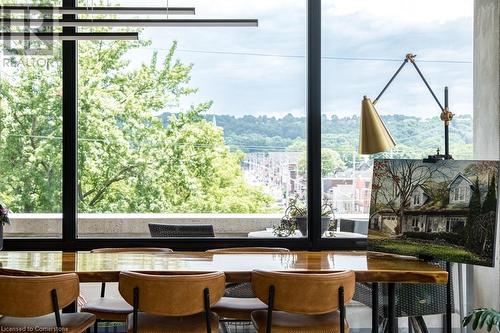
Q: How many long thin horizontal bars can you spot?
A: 3